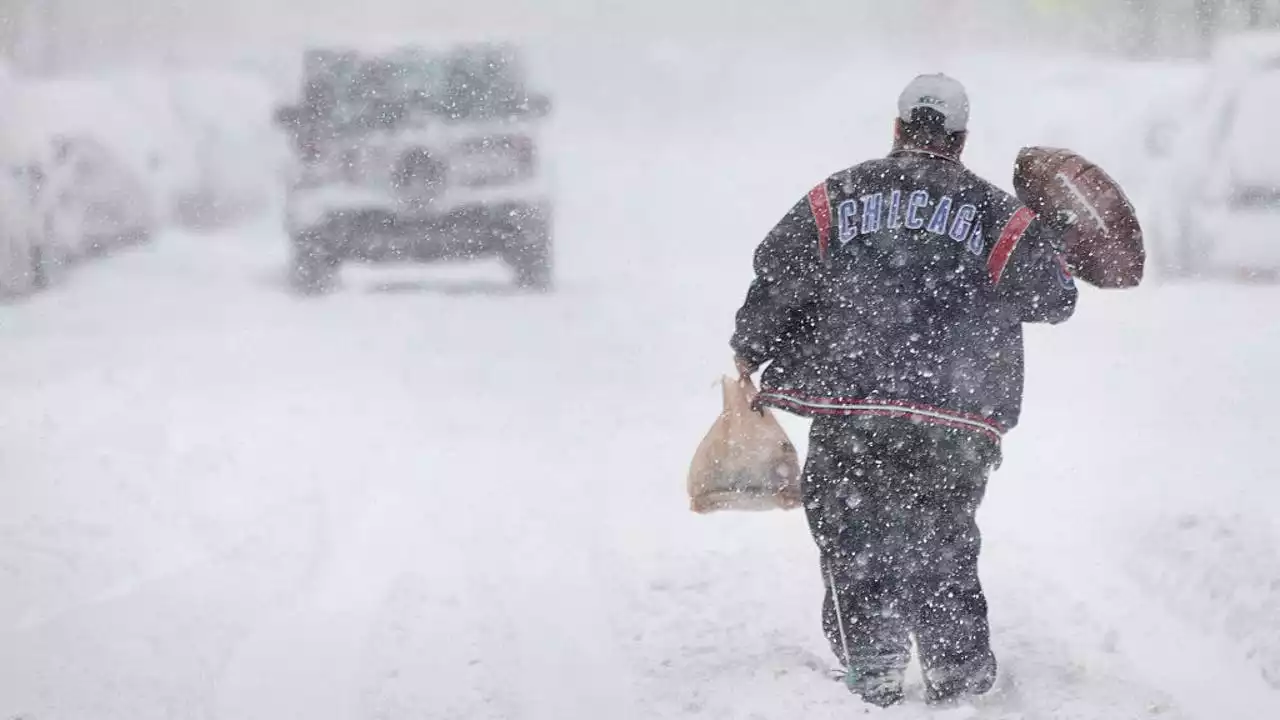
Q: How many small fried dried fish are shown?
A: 0